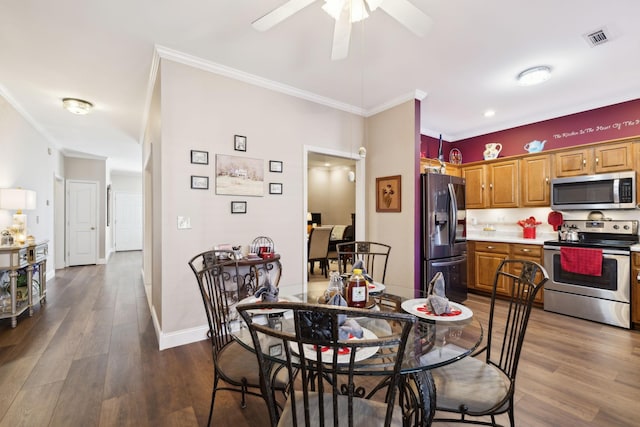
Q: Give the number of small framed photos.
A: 6